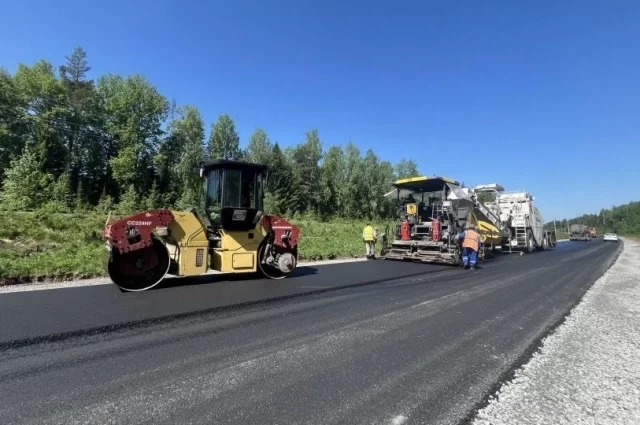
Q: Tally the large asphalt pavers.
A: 1